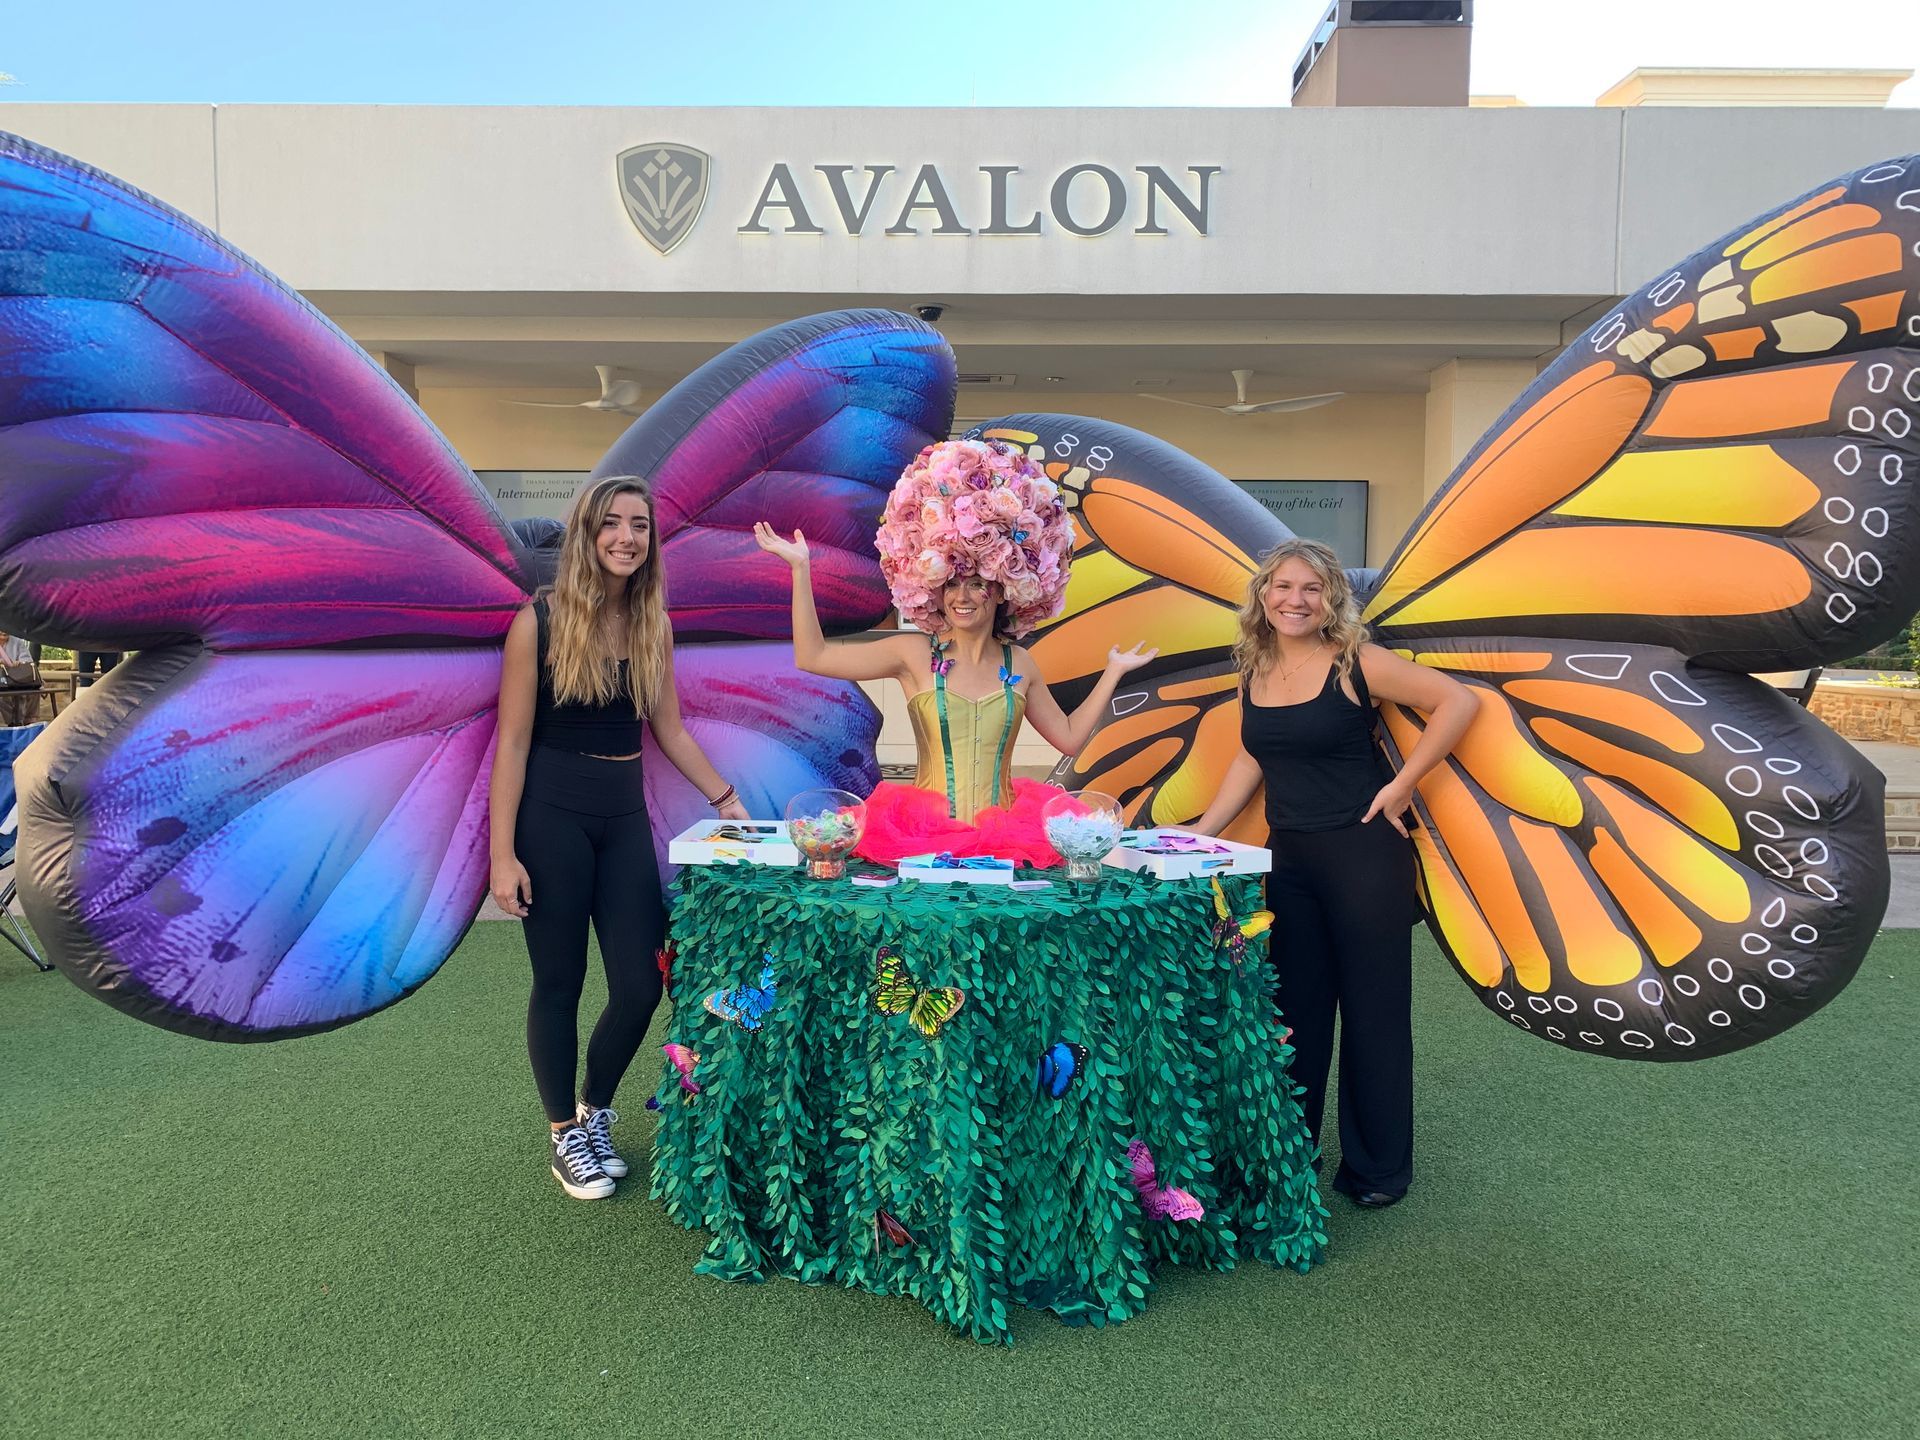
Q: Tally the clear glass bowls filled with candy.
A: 2